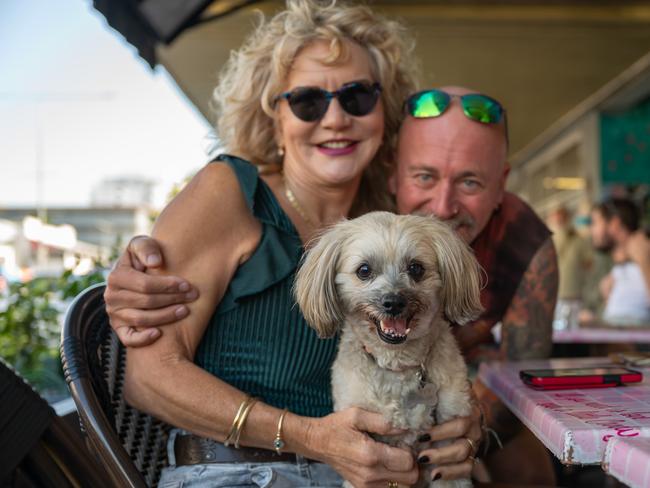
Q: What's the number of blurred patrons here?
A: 2